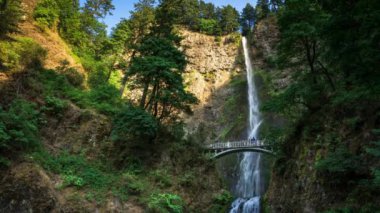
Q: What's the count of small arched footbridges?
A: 1